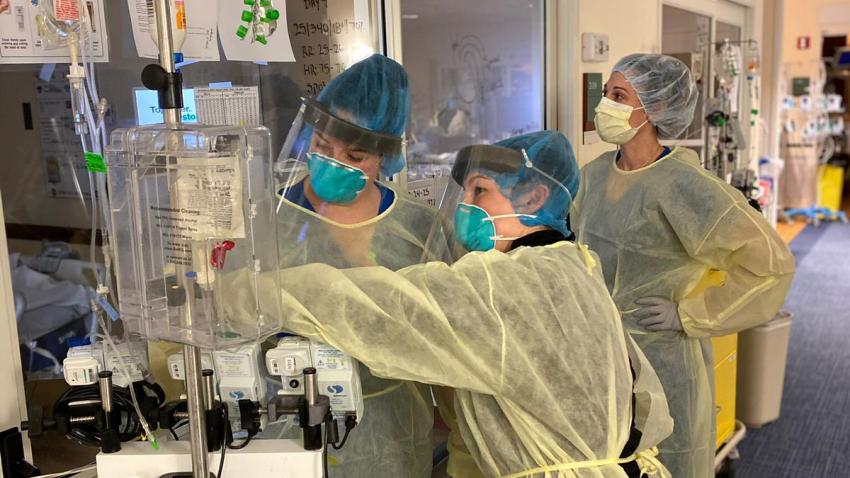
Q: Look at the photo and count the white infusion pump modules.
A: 3